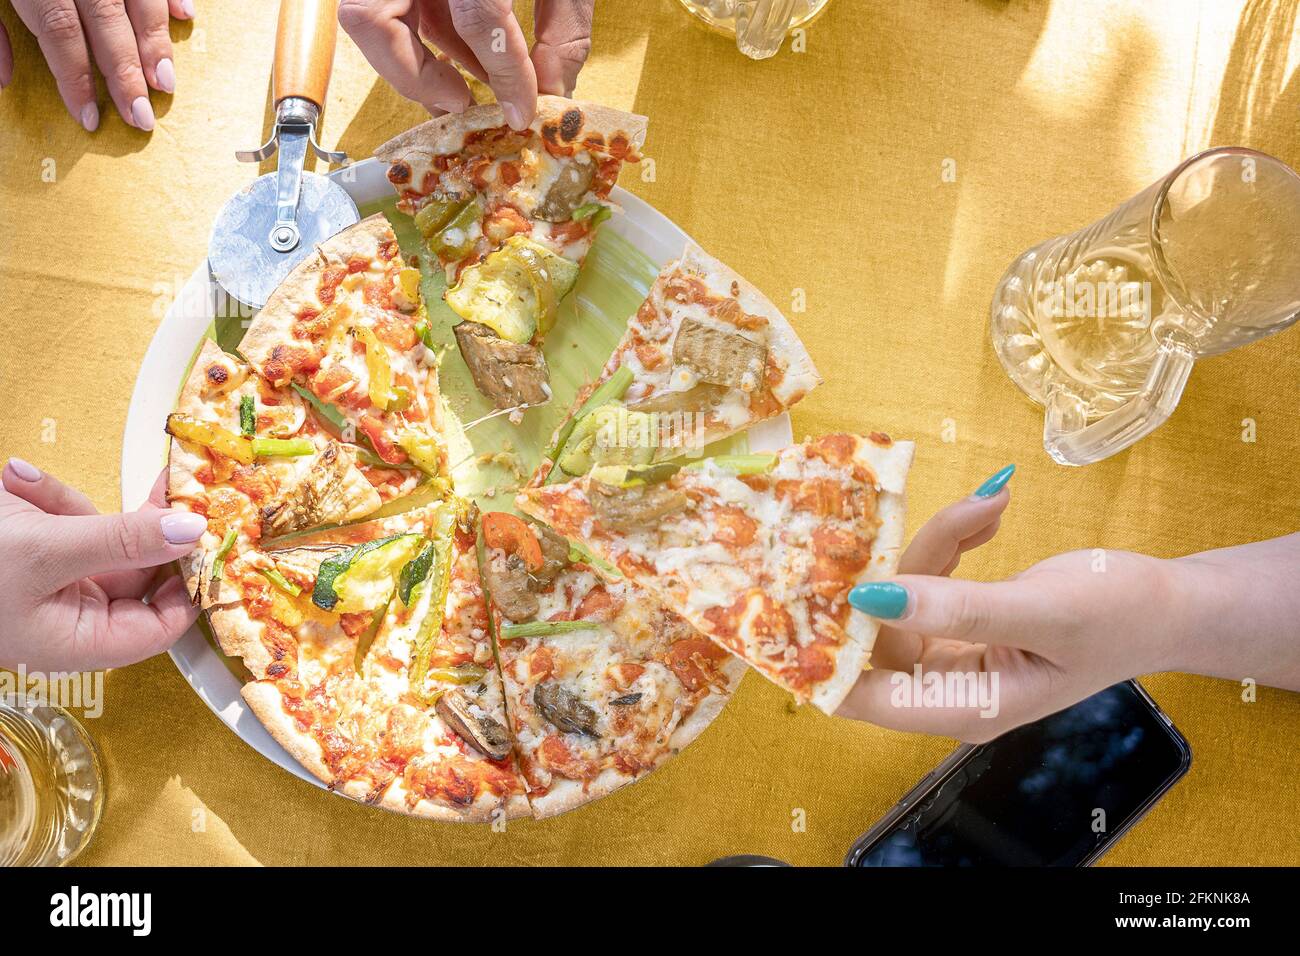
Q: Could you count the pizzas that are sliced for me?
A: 1